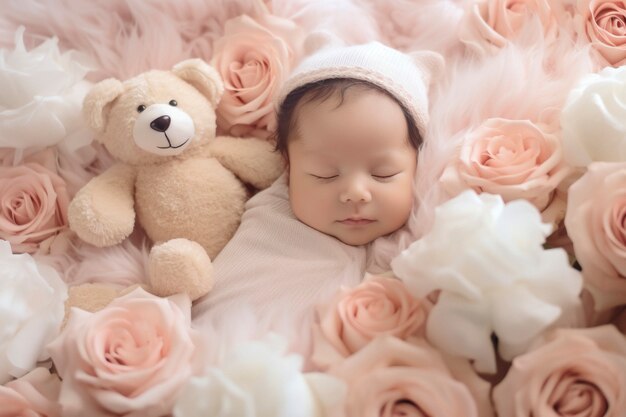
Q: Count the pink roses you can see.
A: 11